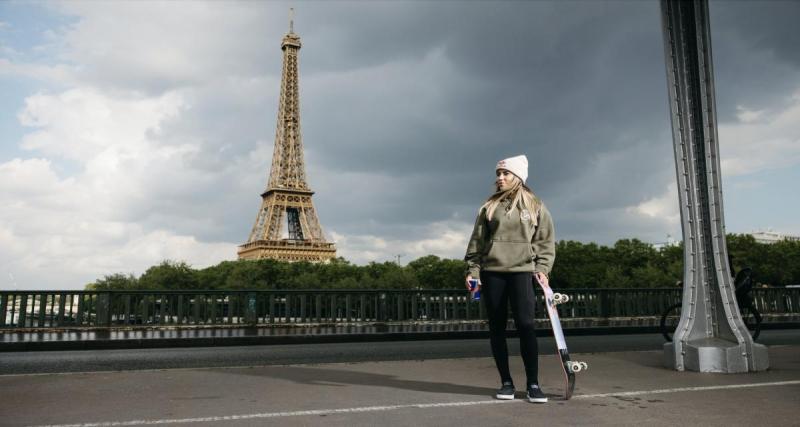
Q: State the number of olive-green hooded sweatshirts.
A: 1